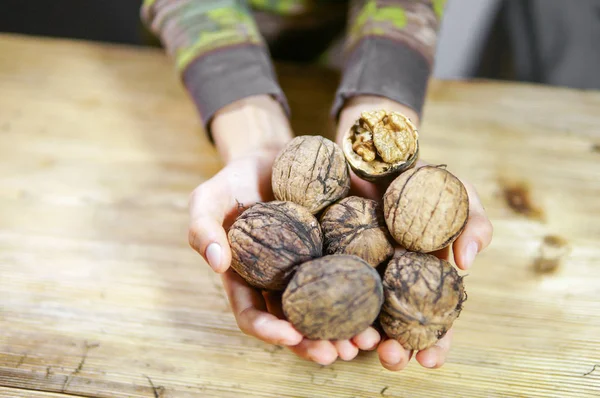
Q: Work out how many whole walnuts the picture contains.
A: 6